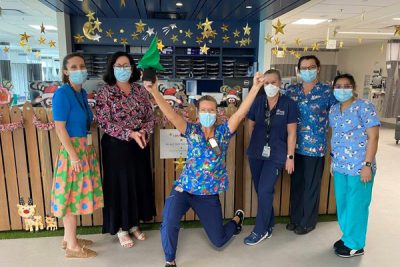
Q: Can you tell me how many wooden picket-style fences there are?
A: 1